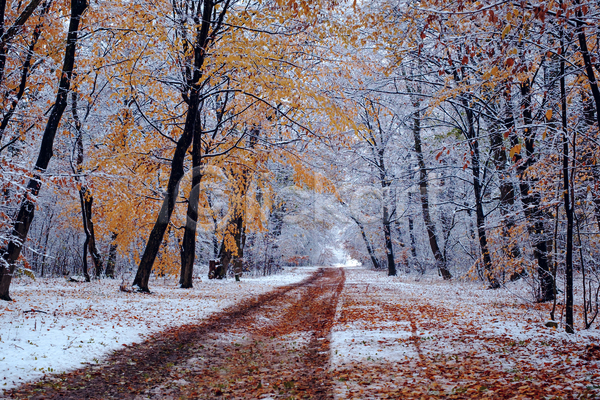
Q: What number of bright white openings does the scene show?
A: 1